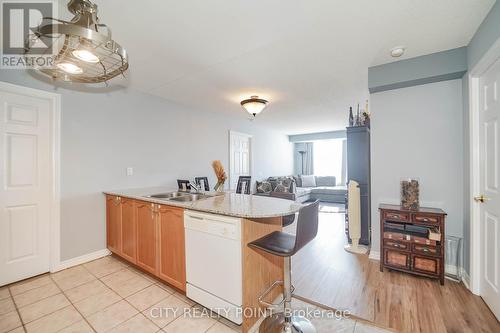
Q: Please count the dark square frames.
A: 3